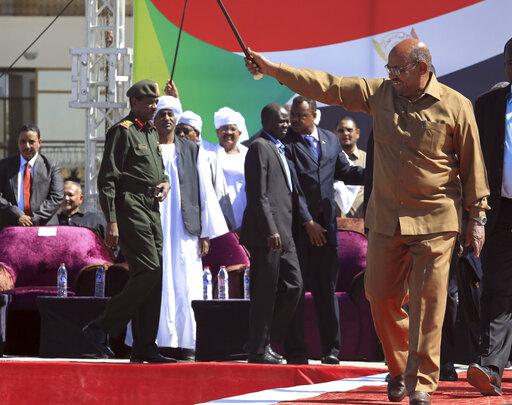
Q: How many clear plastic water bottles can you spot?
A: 5